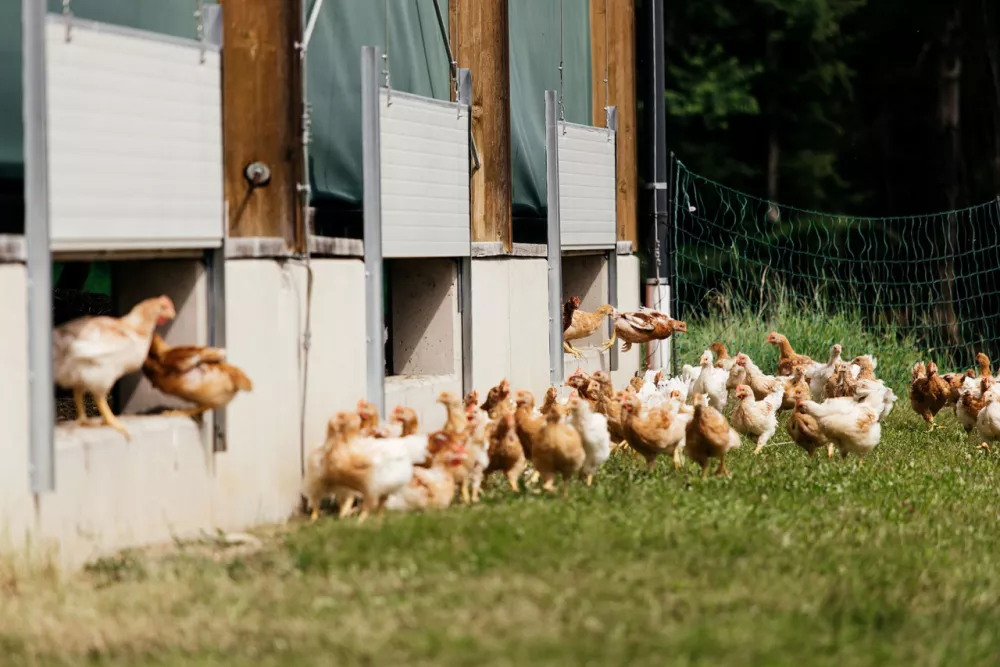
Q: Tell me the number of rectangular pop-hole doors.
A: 3